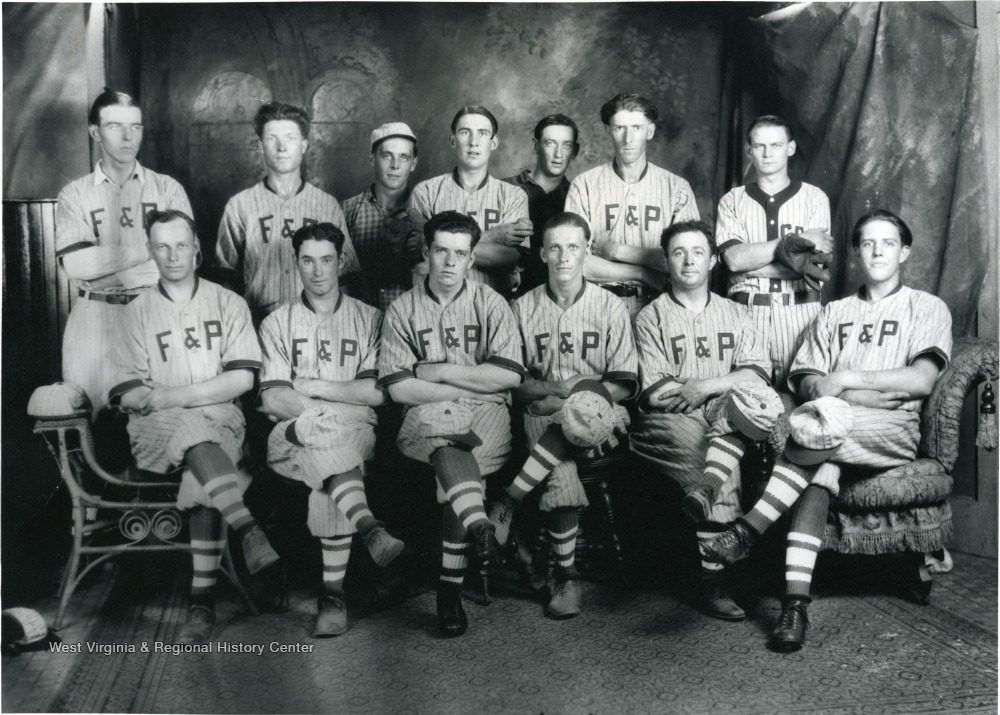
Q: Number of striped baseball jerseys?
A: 11